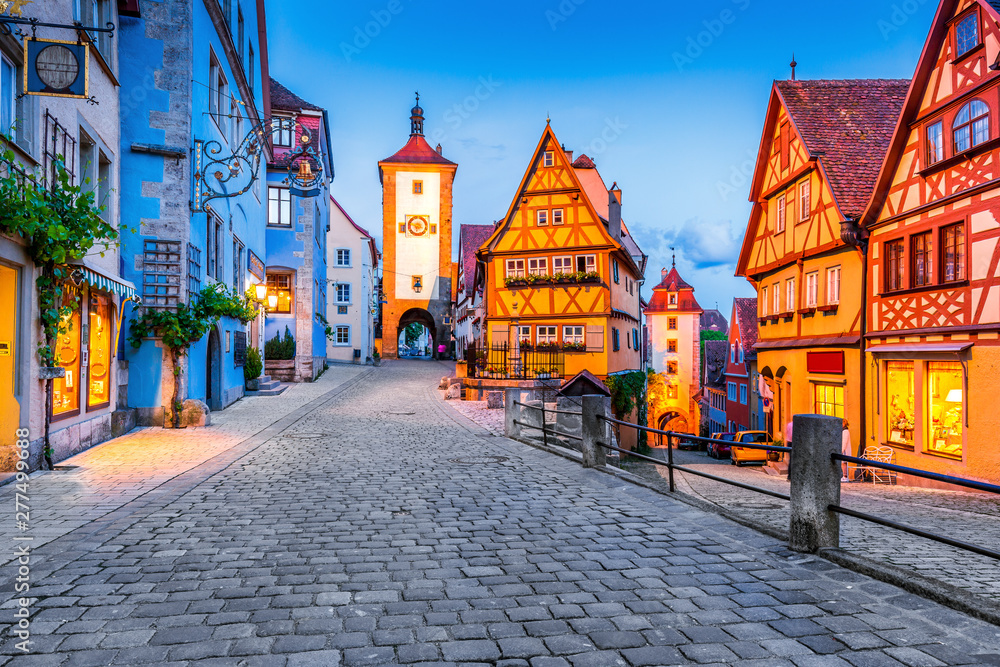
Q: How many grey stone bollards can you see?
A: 3